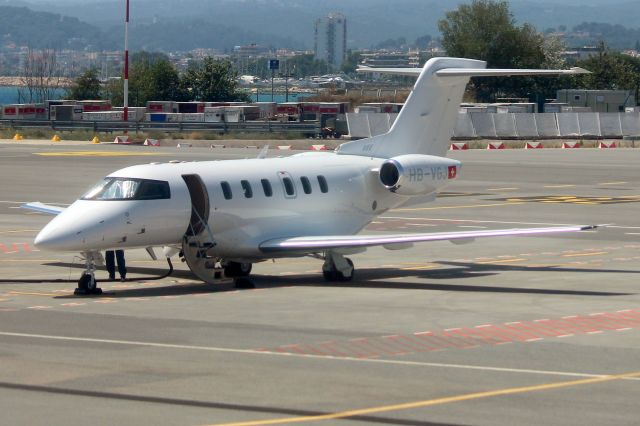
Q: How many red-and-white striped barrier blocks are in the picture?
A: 12